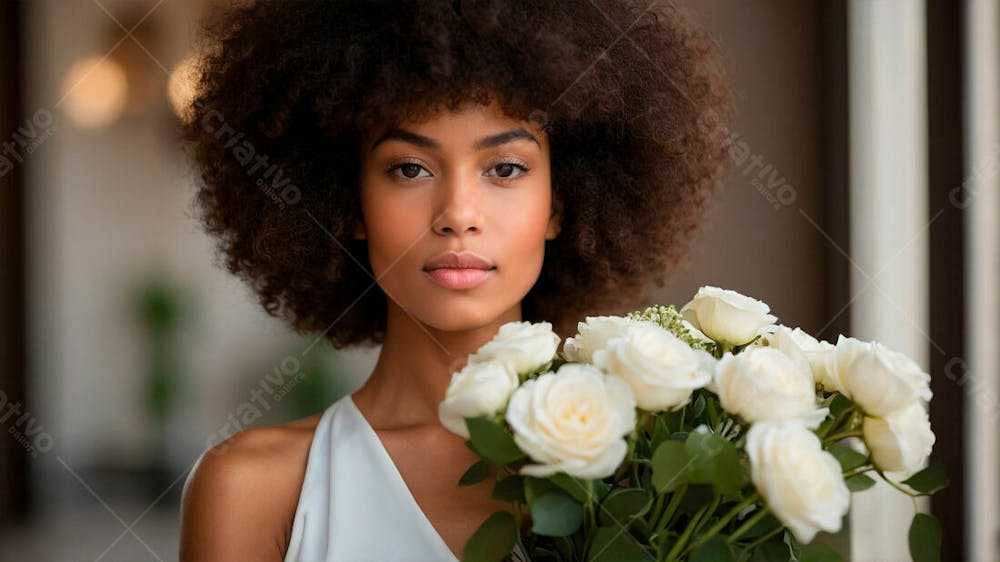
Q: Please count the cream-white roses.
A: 11